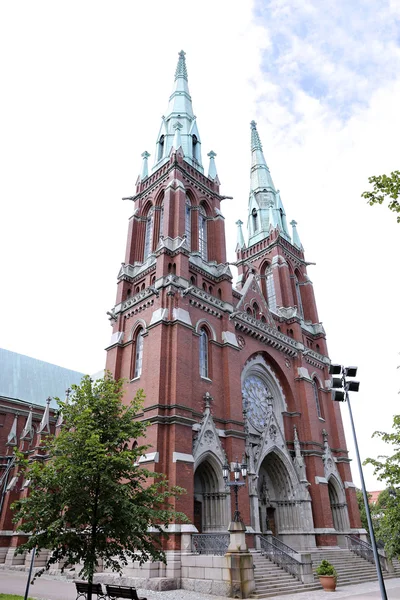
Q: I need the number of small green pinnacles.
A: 6